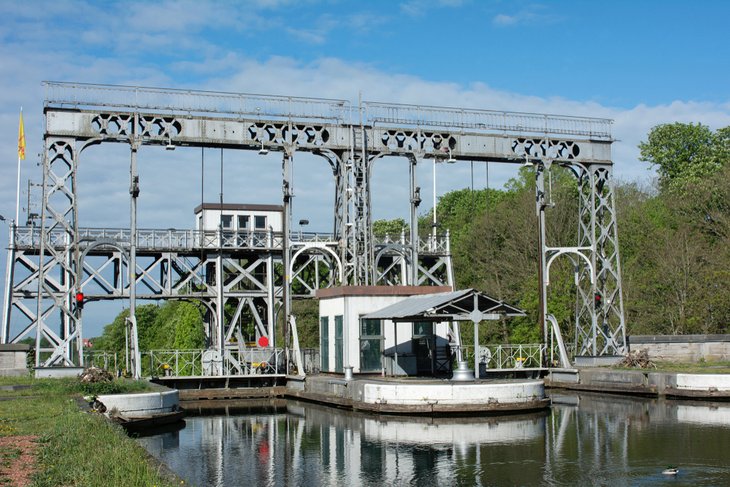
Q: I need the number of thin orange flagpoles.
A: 0